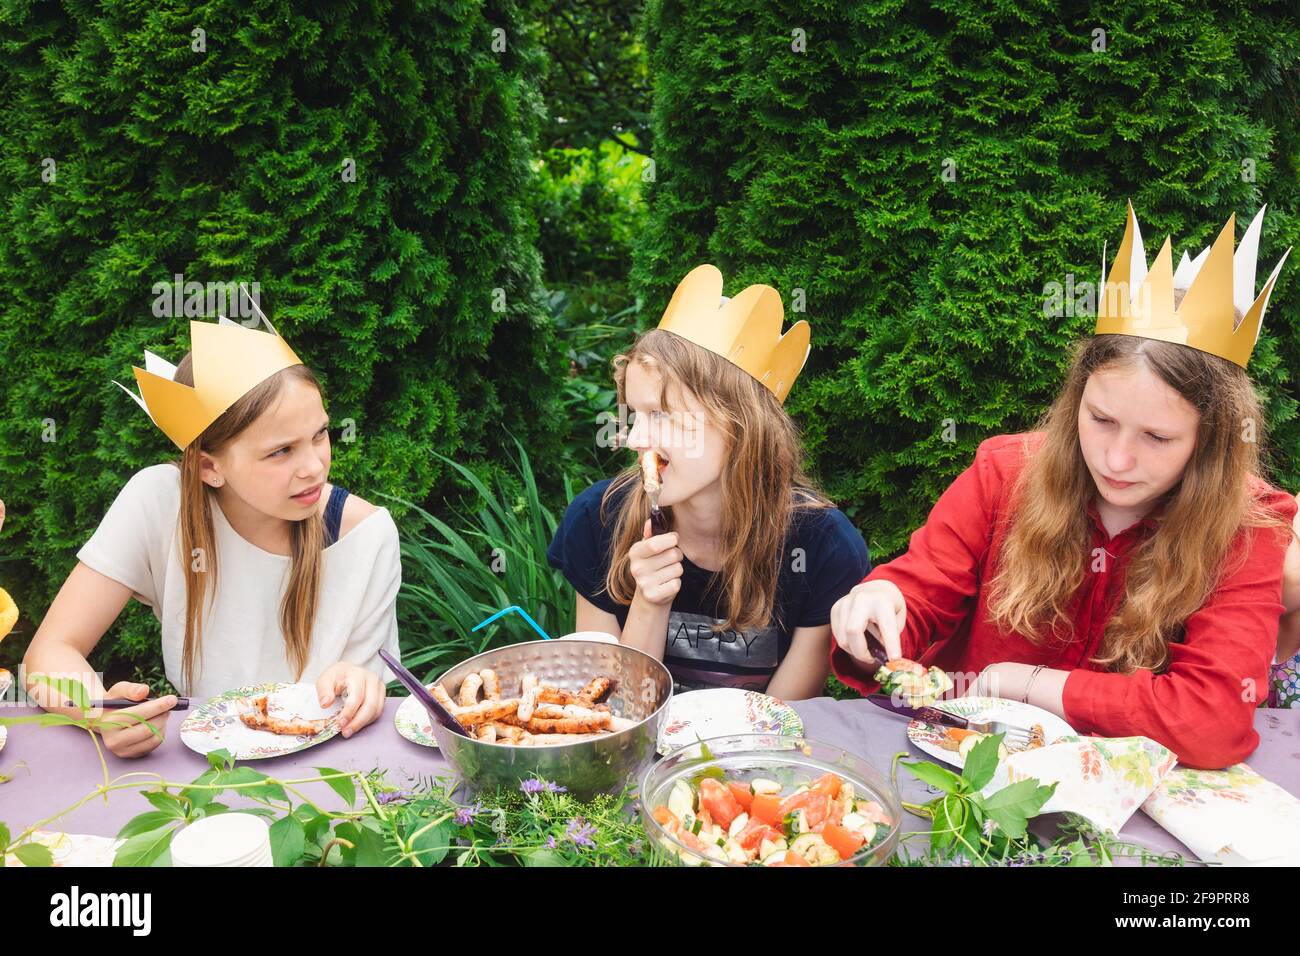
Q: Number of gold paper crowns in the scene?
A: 3